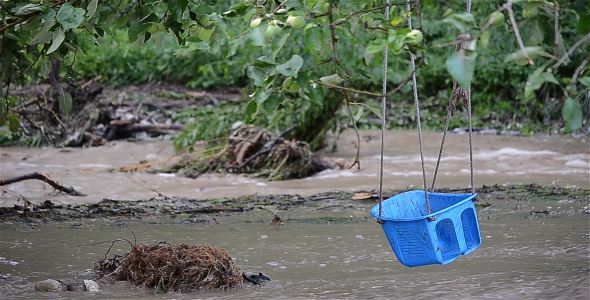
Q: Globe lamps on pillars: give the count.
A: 0